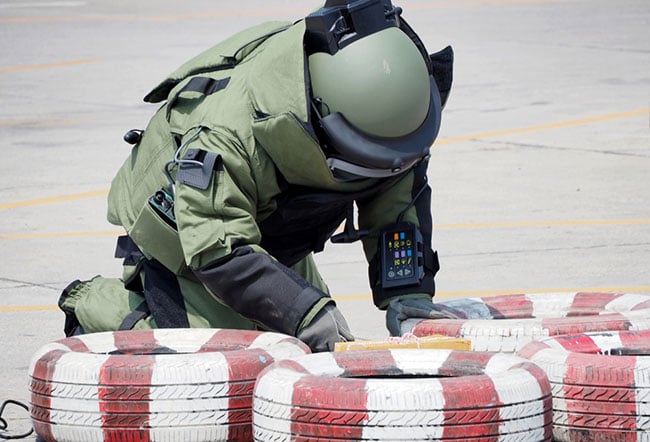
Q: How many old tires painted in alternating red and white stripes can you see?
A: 4